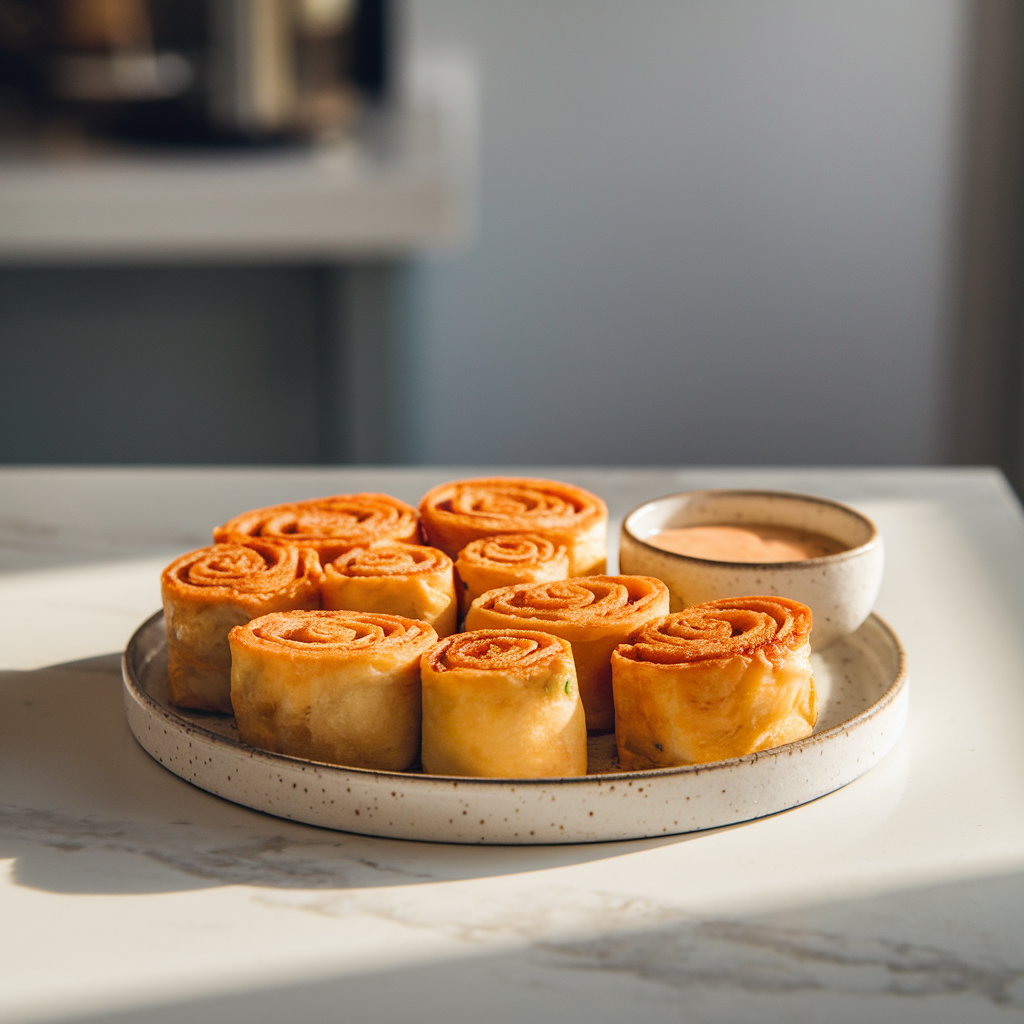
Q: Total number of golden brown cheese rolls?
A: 9